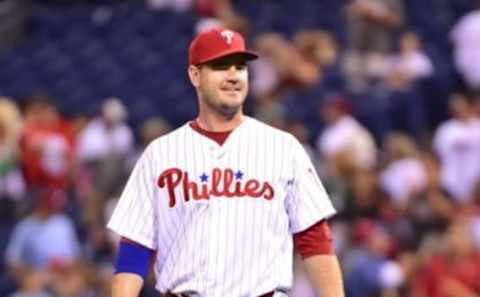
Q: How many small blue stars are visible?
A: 2